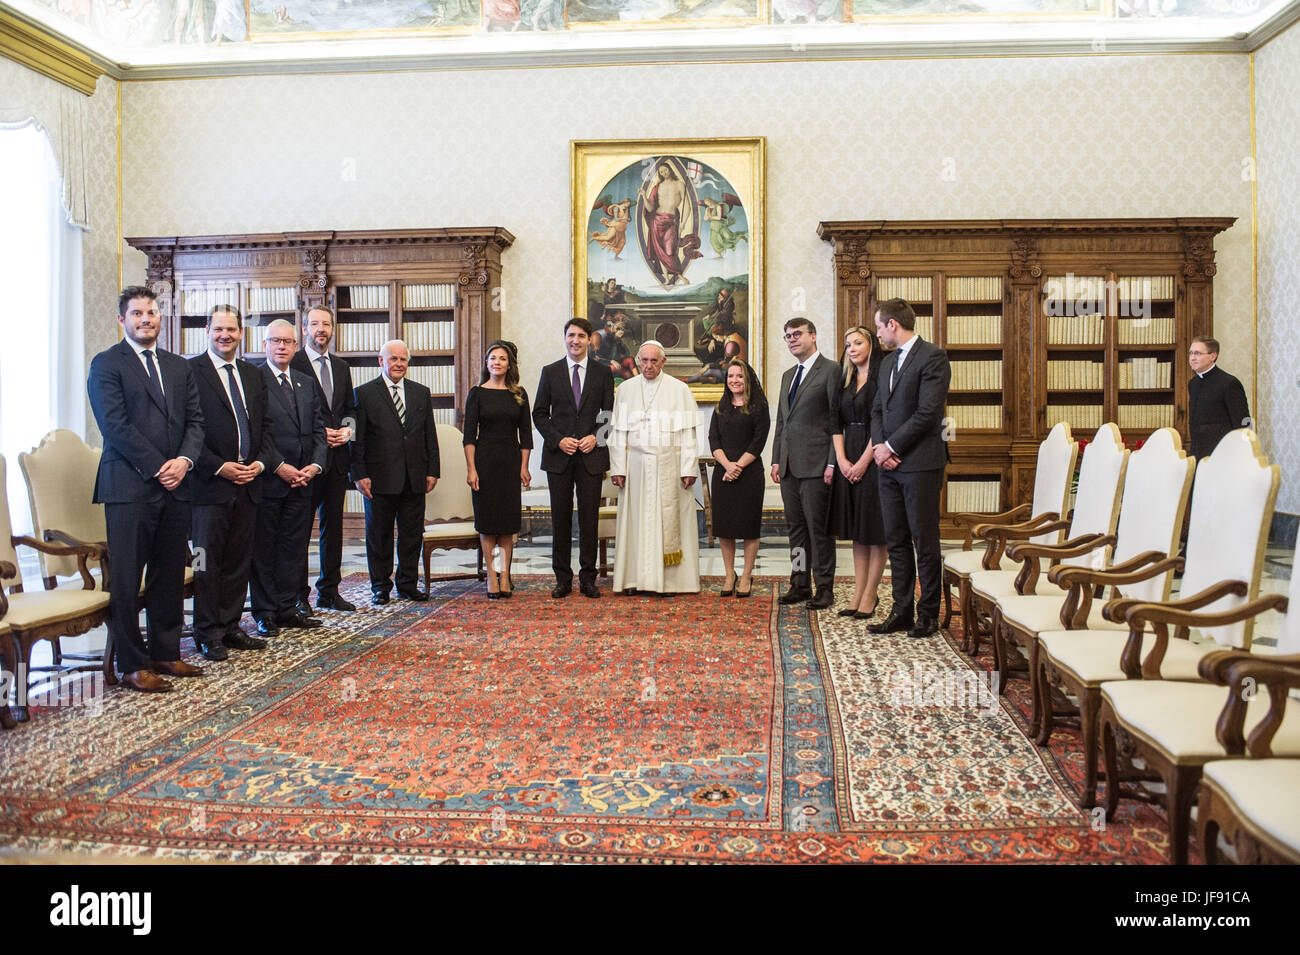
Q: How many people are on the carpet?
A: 12